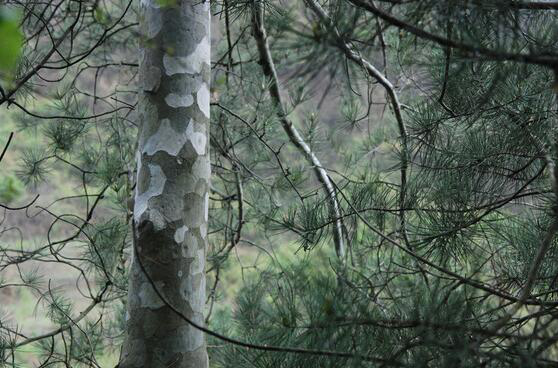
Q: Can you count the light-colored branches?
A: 2